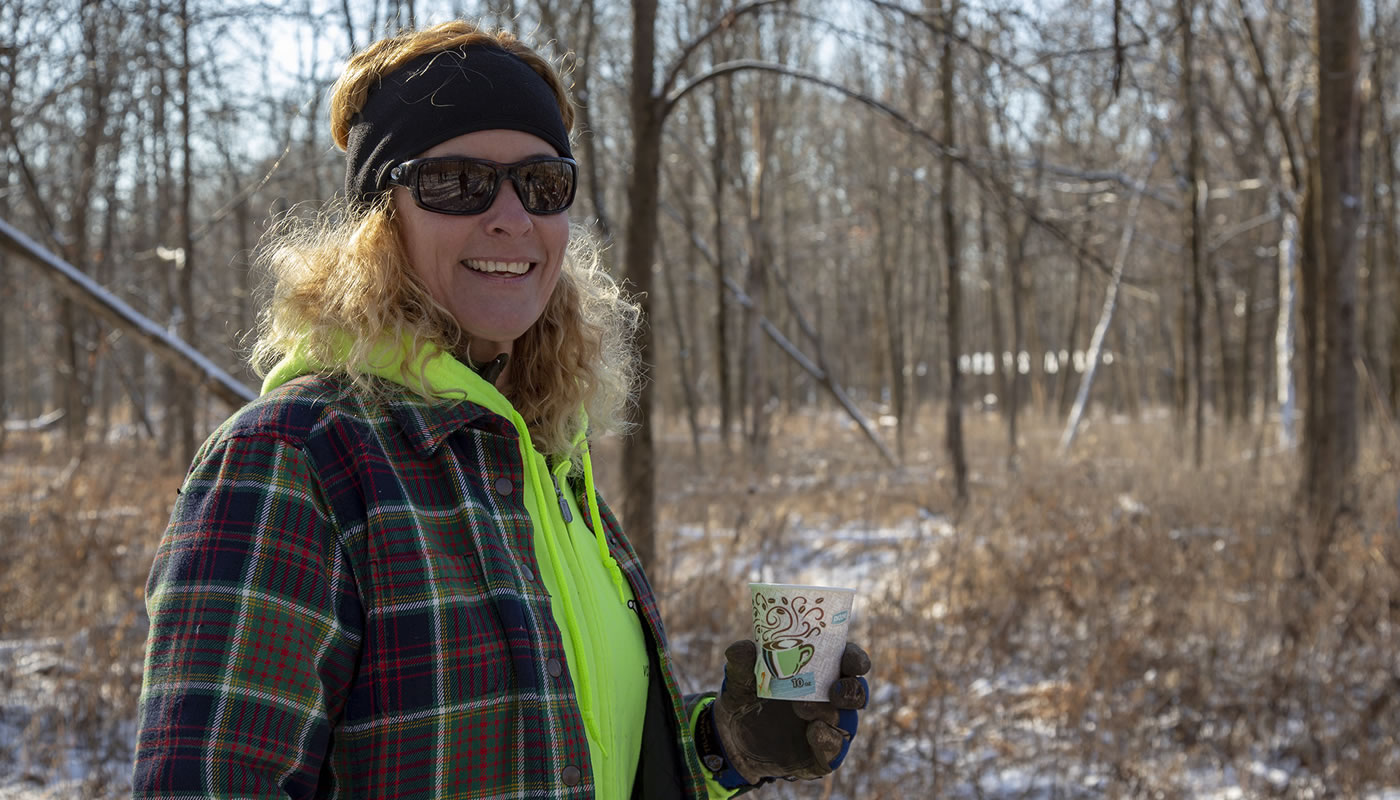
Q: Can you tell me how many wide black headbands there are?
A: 1